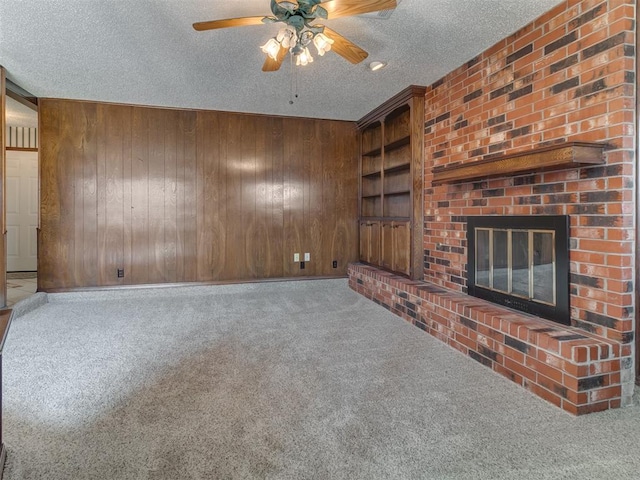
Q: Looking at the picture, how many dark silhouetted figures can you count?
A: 0